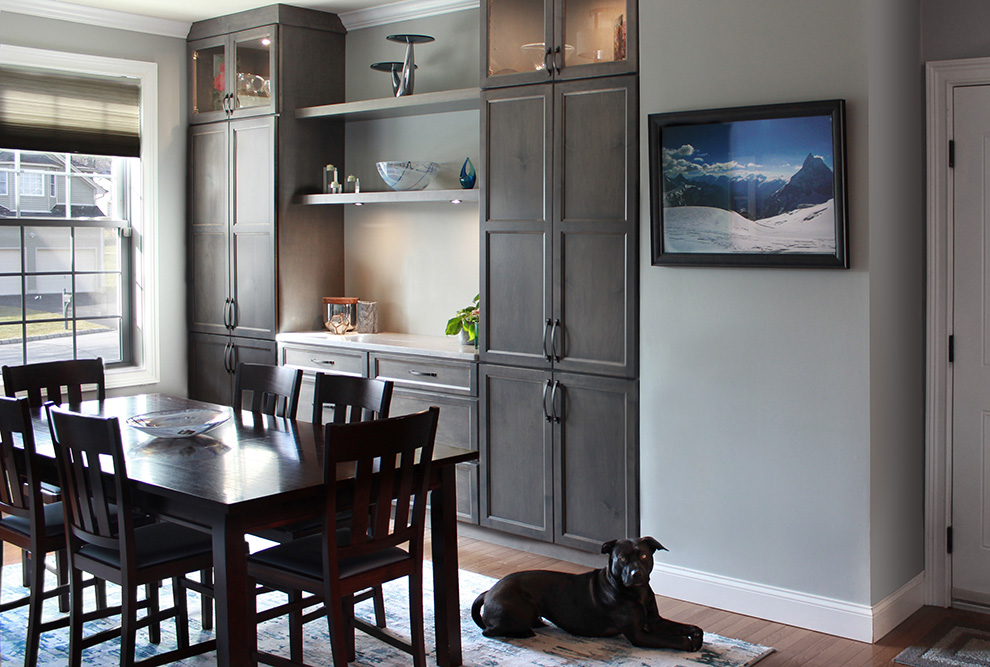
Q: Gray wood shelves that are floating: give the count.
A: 2